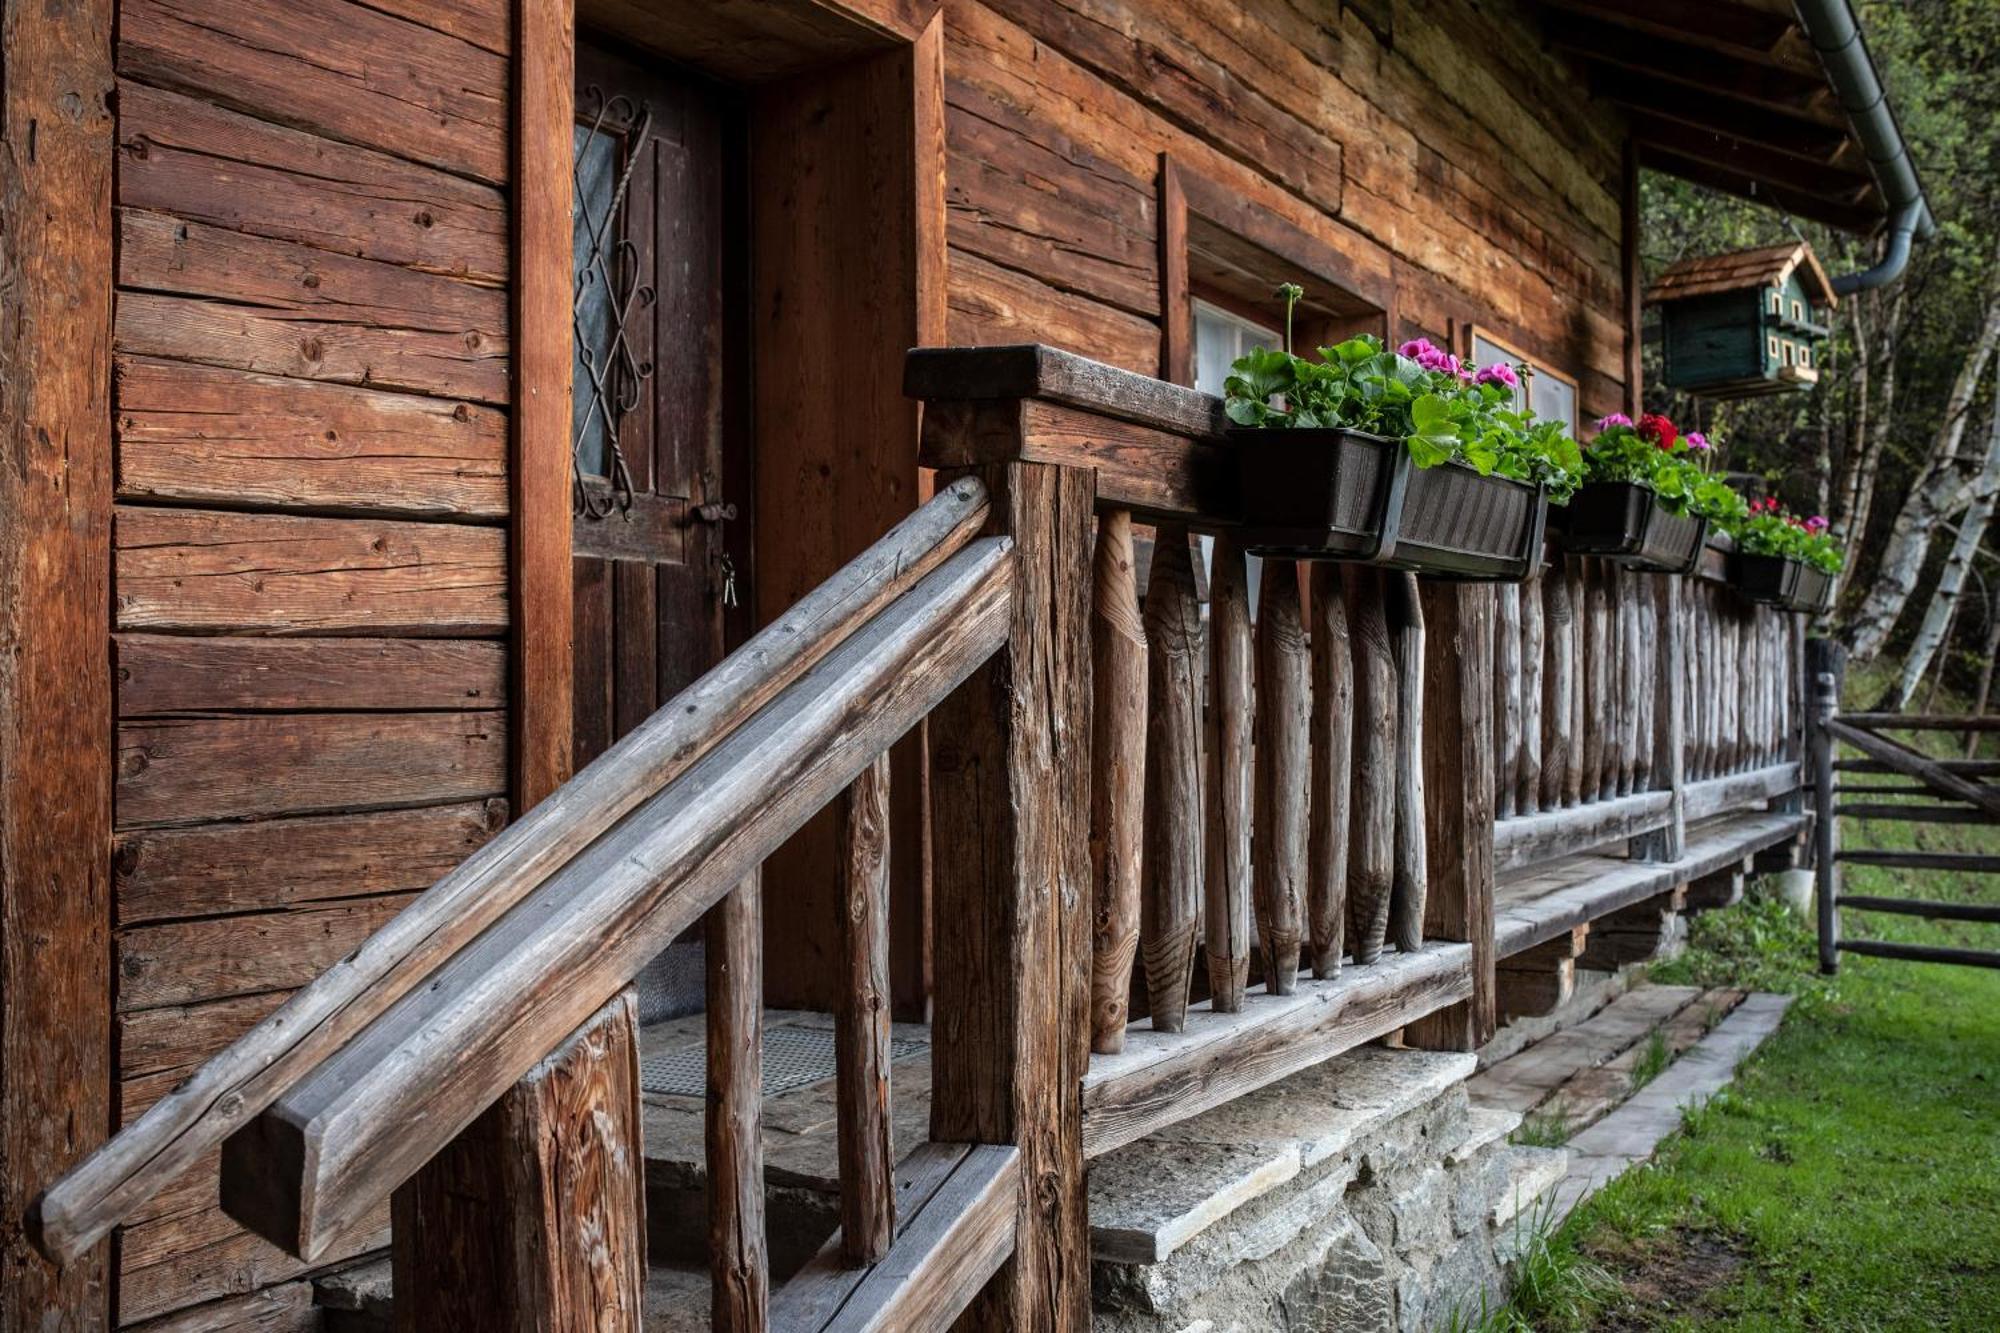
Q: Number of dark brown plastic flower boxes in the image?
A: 3